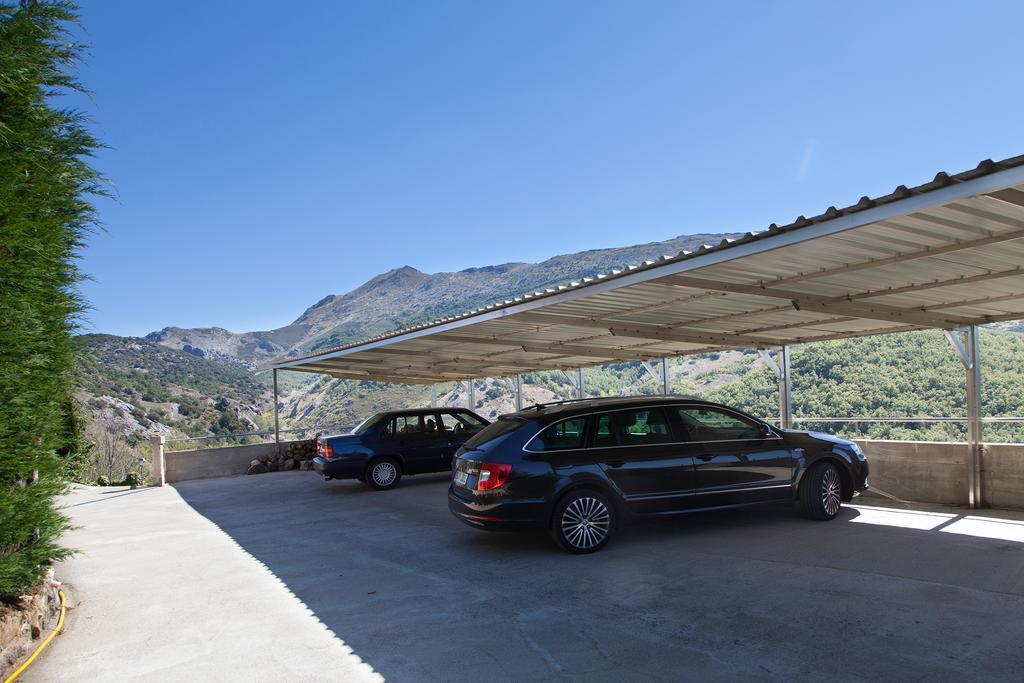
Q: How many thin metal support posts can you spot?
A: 8